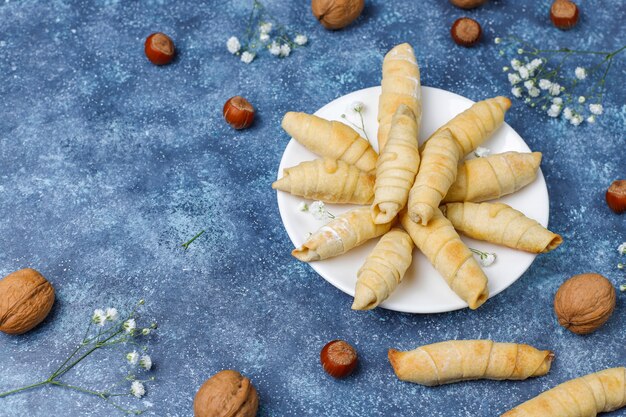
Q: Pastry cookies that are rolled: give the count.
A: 13